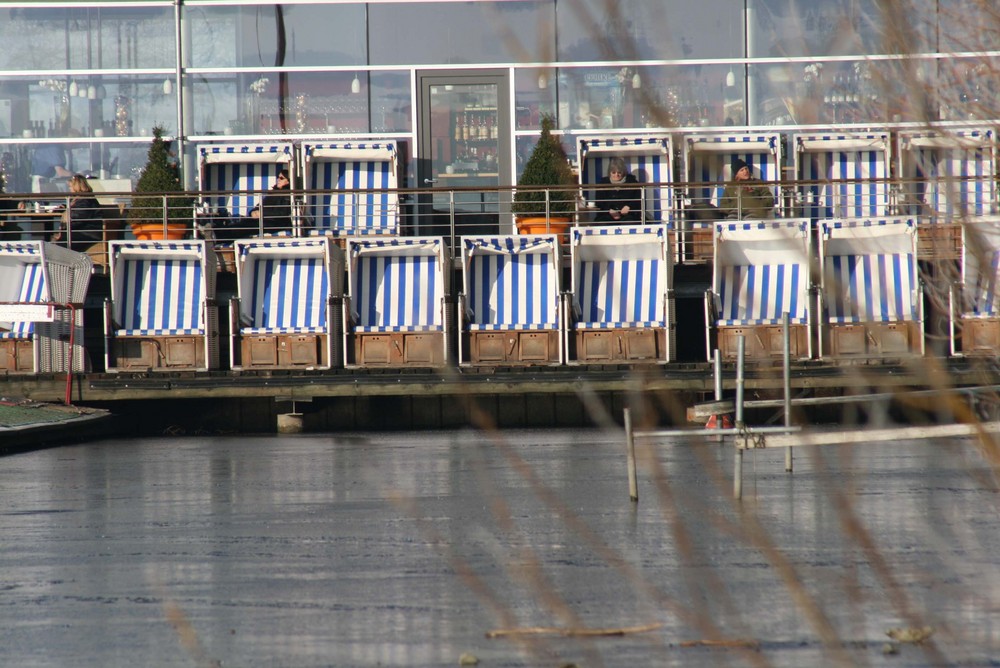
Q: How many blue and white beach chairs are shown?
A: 15